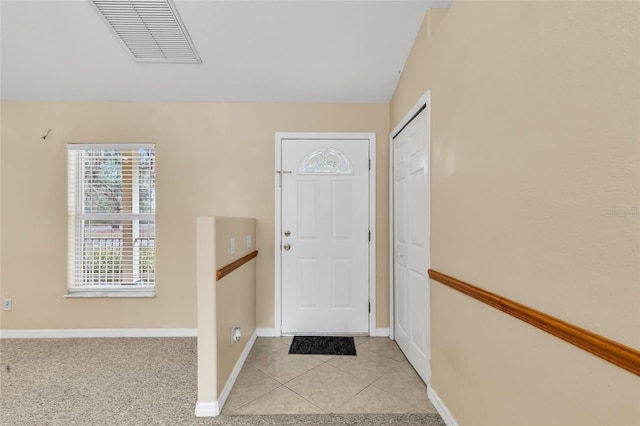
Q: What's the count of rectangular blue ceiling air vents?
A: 0